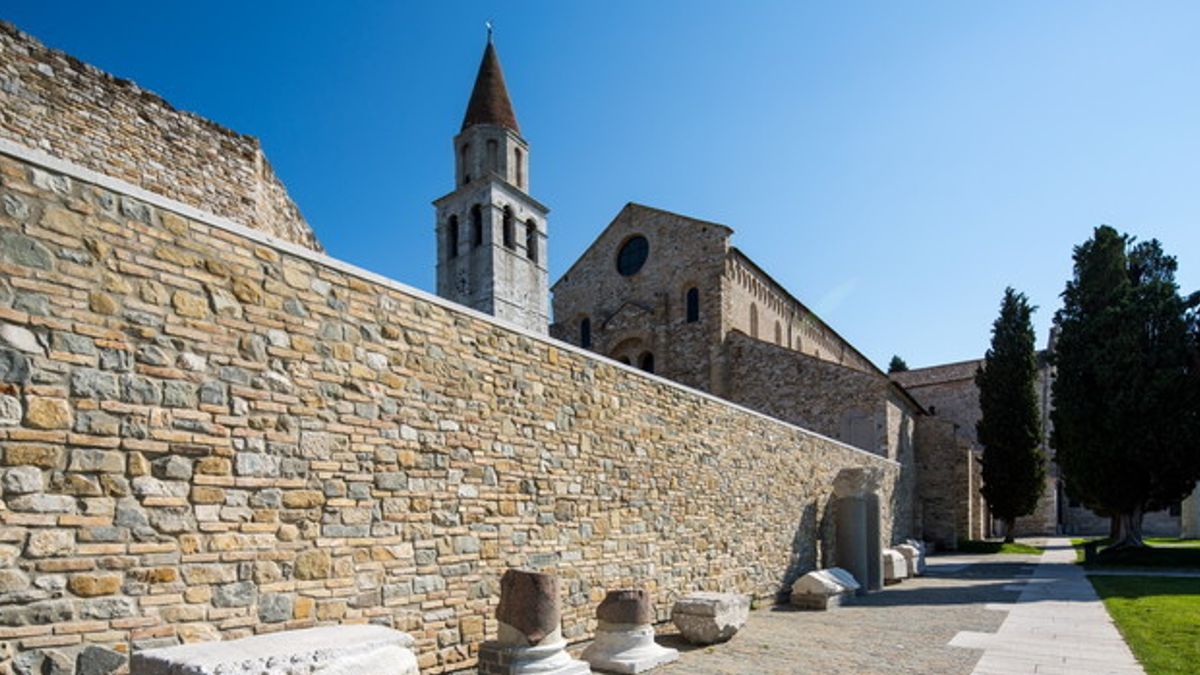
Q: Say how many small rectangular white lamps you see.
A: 0